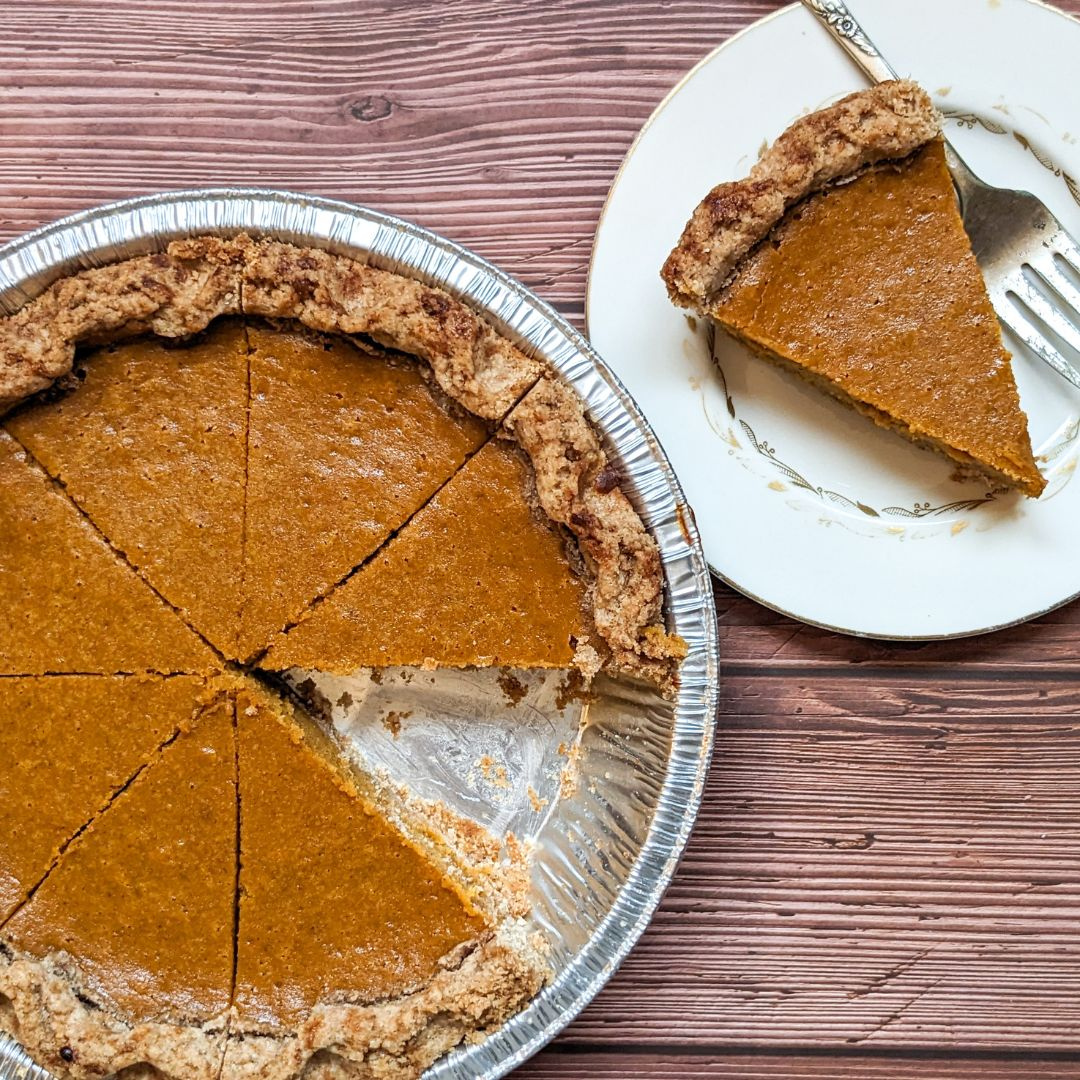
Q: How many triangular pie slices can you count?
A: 8